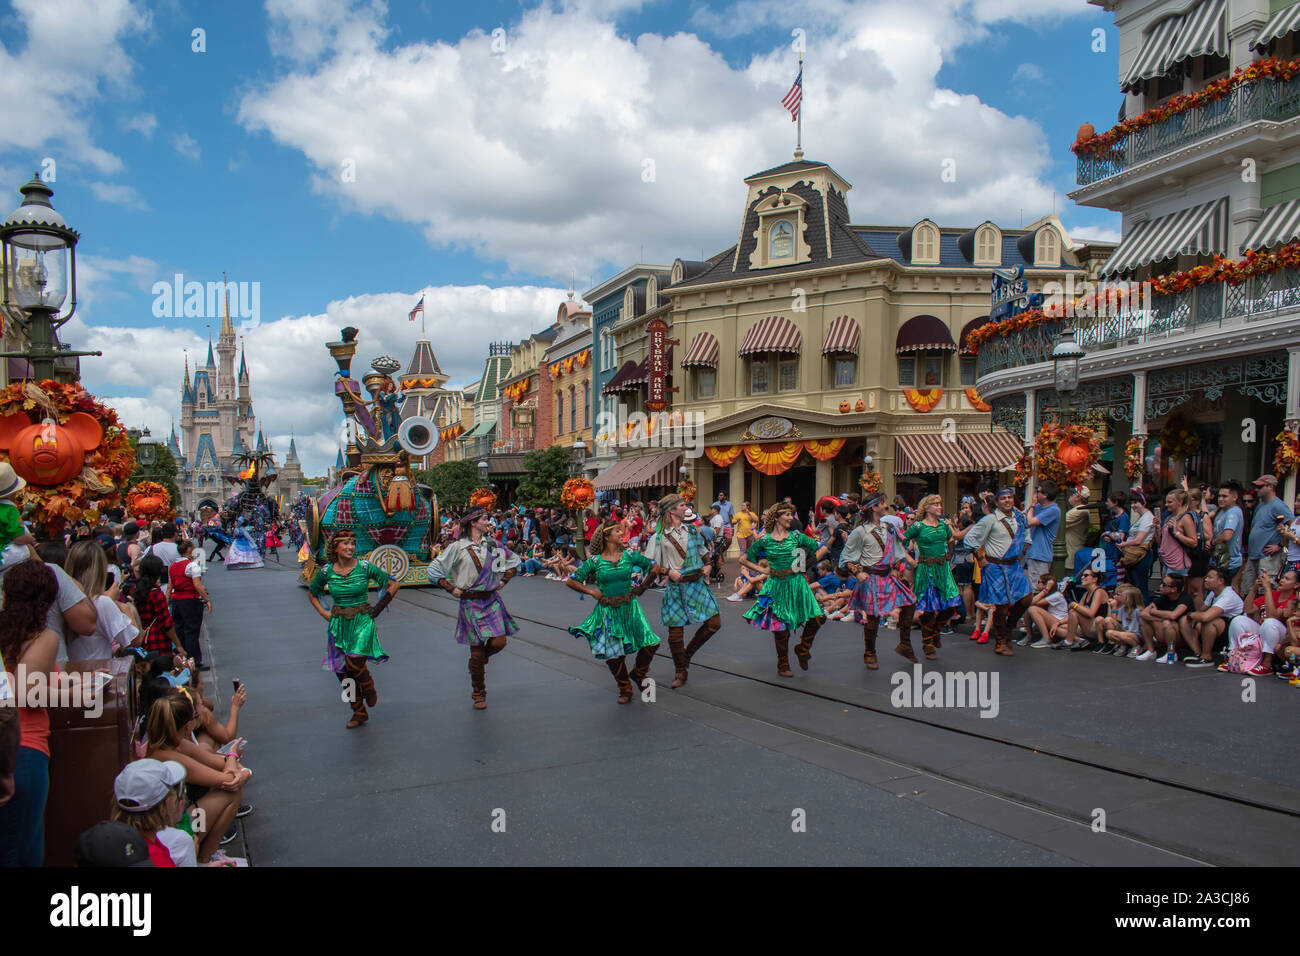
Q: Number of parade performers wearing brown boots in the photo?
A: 8